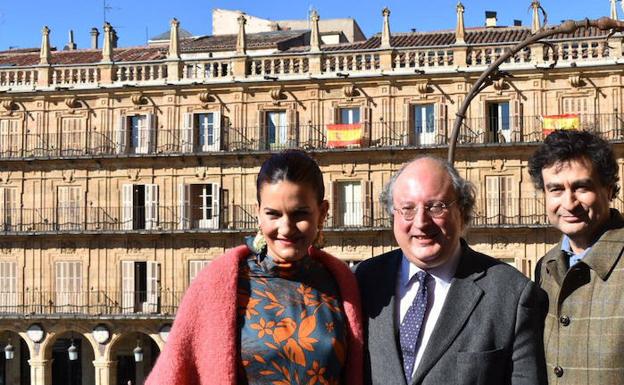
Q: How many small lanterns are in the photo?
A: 3